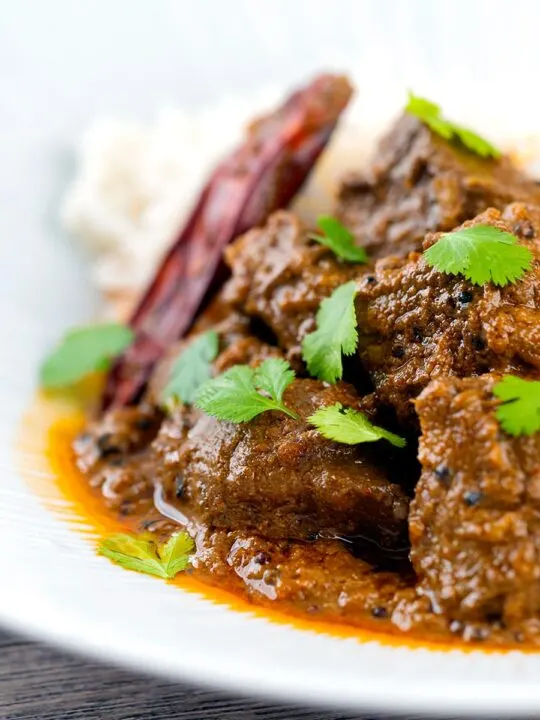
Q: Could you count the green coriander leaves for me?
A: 10